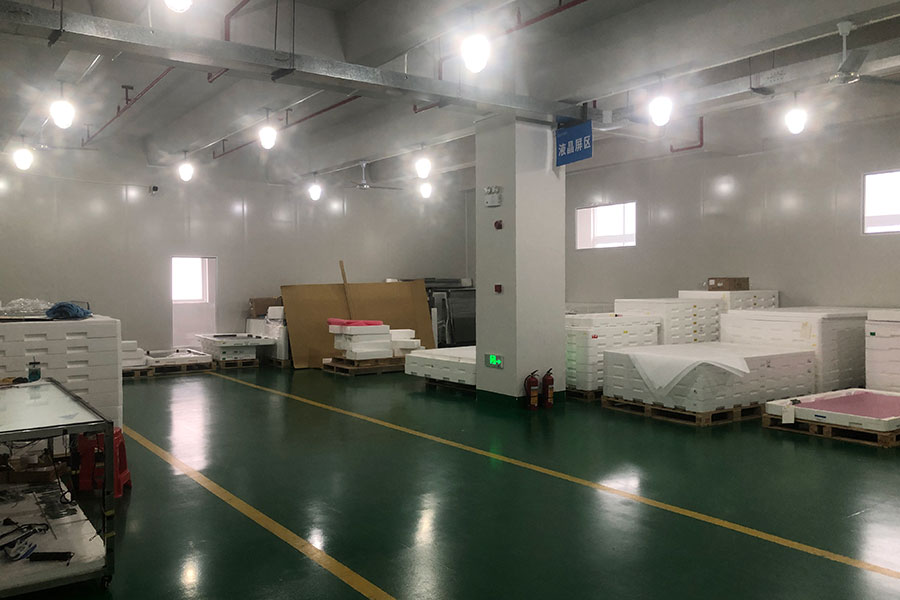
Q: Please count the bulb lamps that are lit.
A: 11